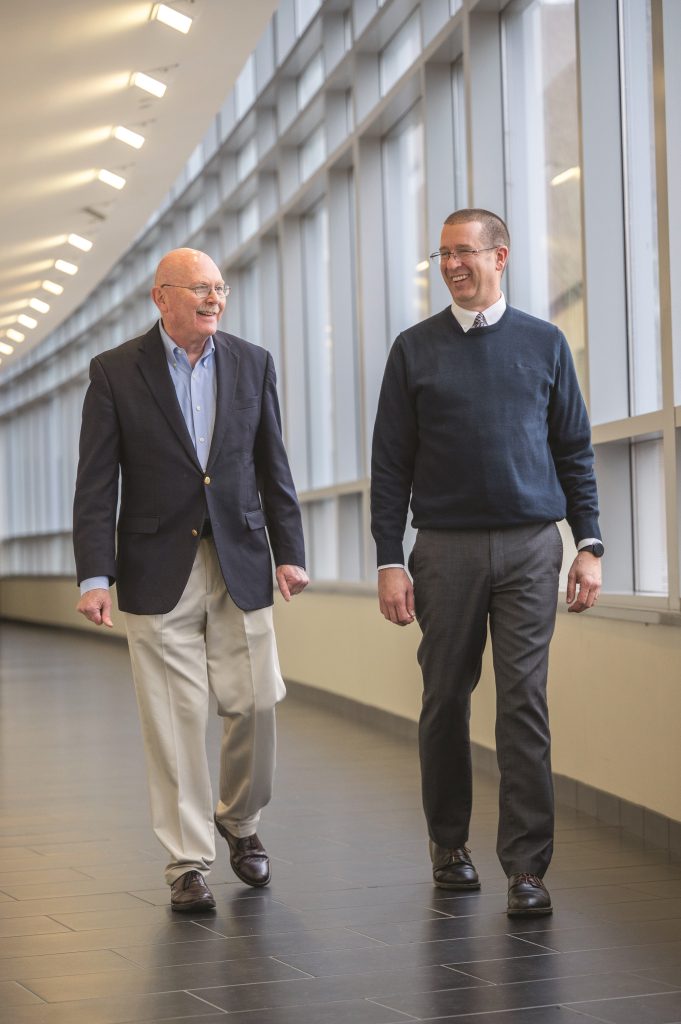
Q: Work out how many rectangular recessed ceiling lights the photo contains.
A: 11